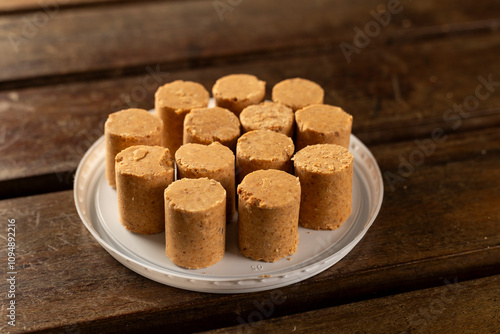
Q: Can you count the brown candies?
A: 13